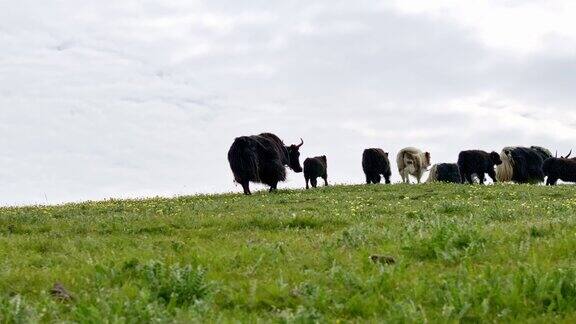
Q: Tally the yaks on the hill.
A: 8